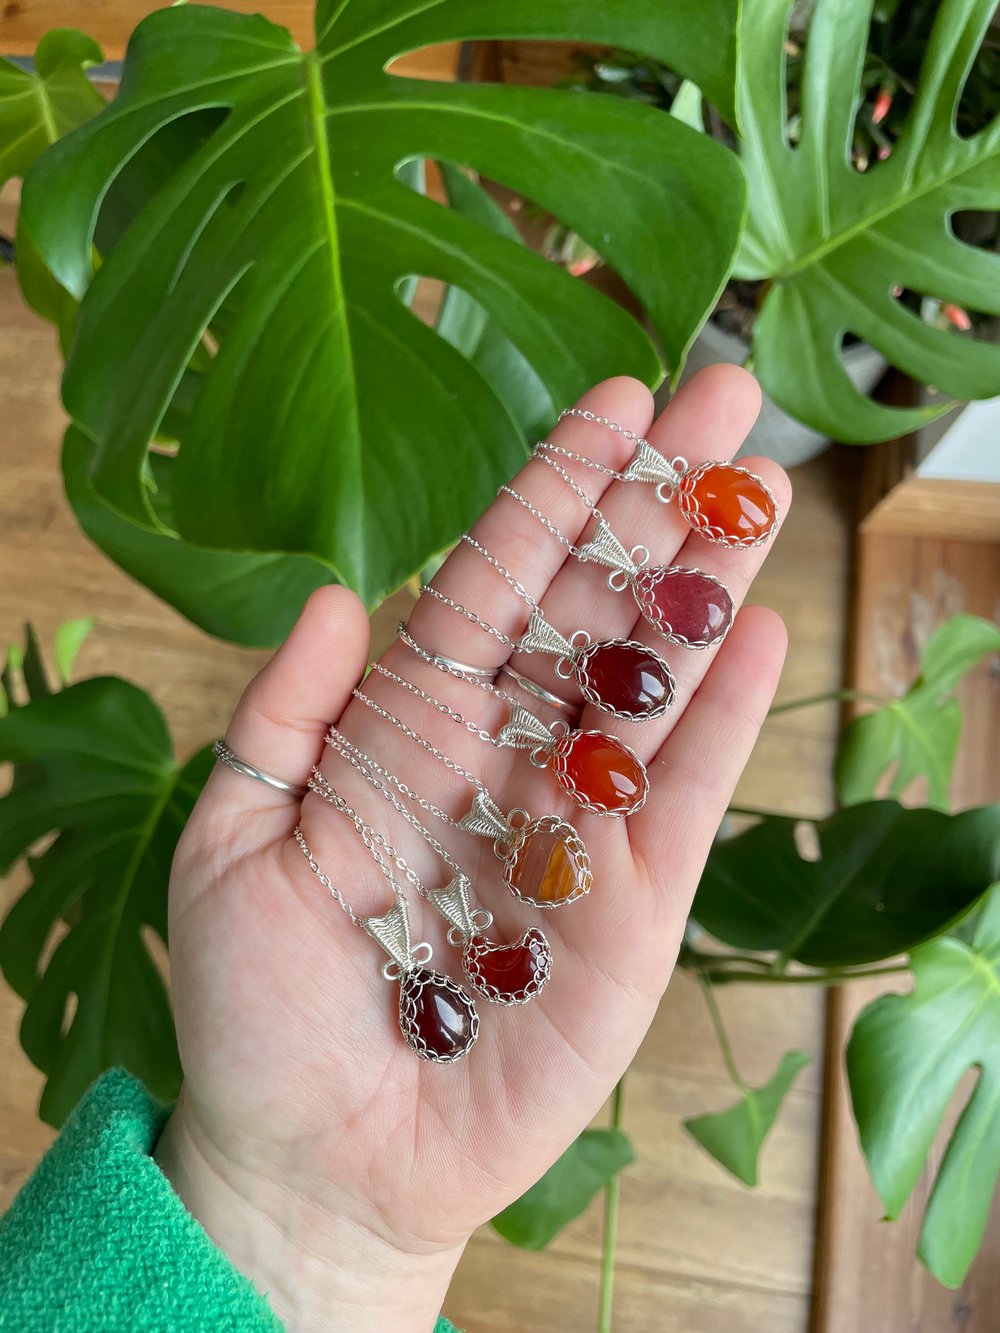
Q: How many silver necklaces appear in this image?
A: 7